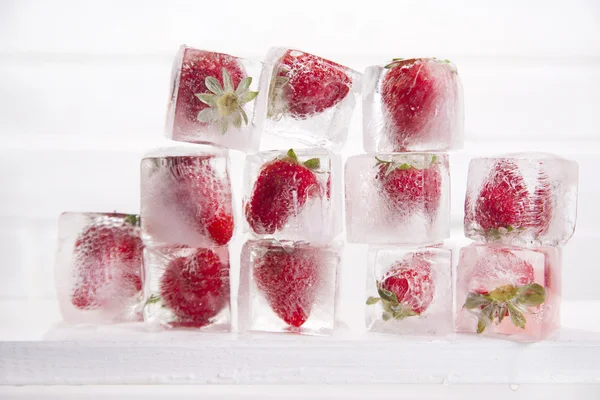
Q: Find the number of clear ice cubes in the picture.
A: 12